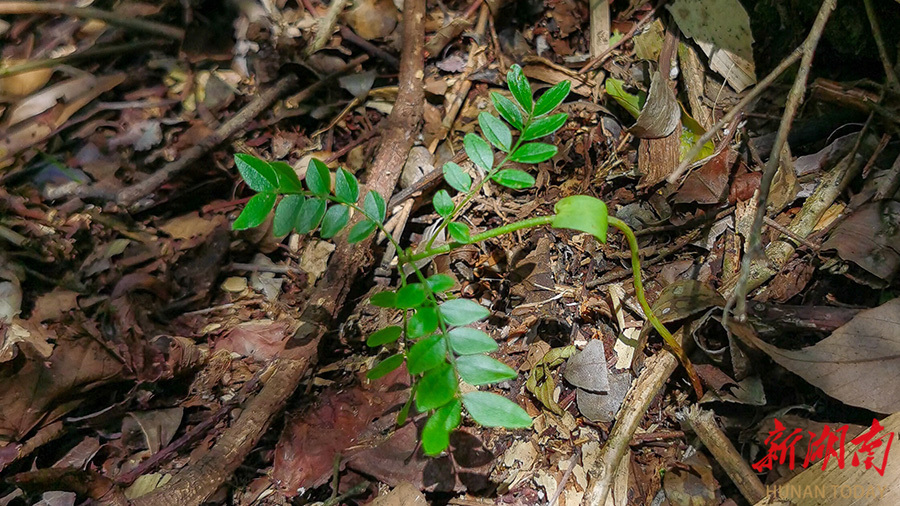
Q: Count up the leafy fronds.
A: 4